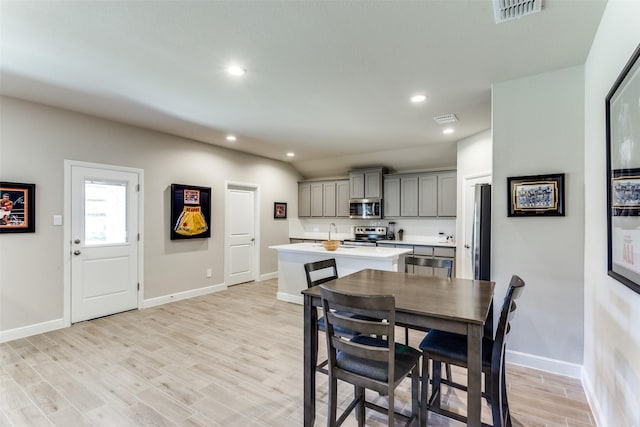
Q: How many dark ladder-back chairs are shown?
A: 4